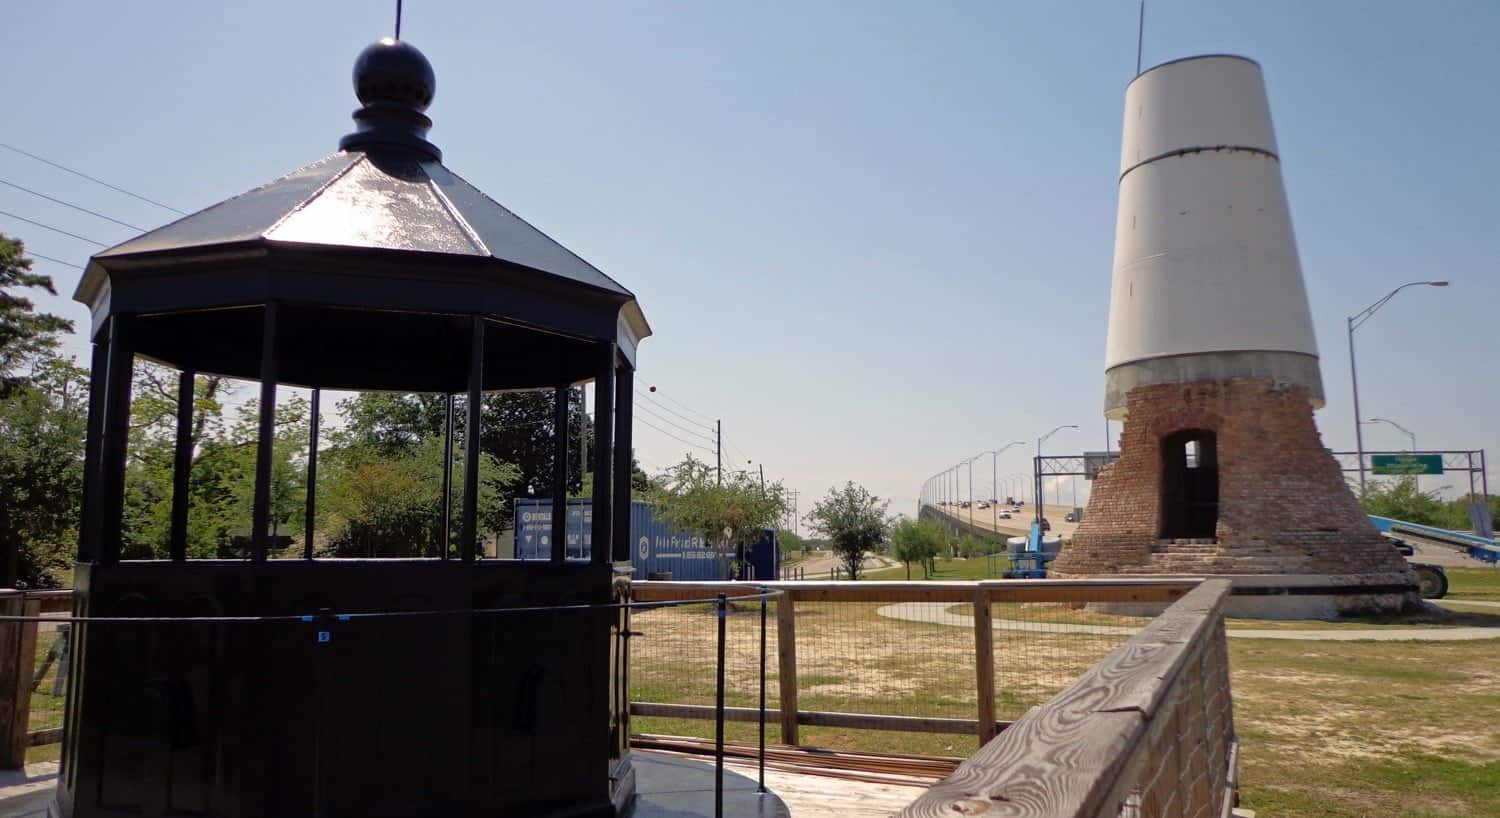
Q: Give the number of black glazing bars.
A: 10